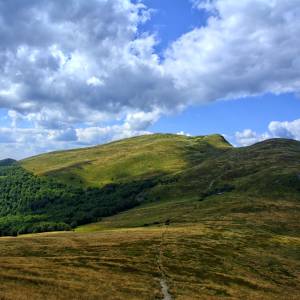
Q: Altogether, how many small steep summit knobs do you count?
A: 1